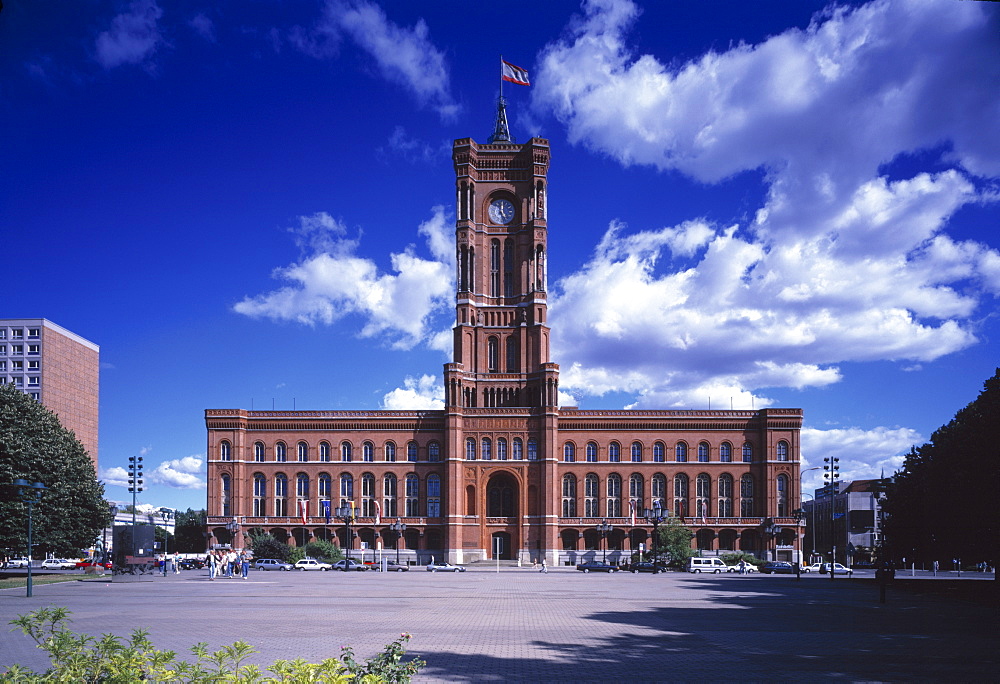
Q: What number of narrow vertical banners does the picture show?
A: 8